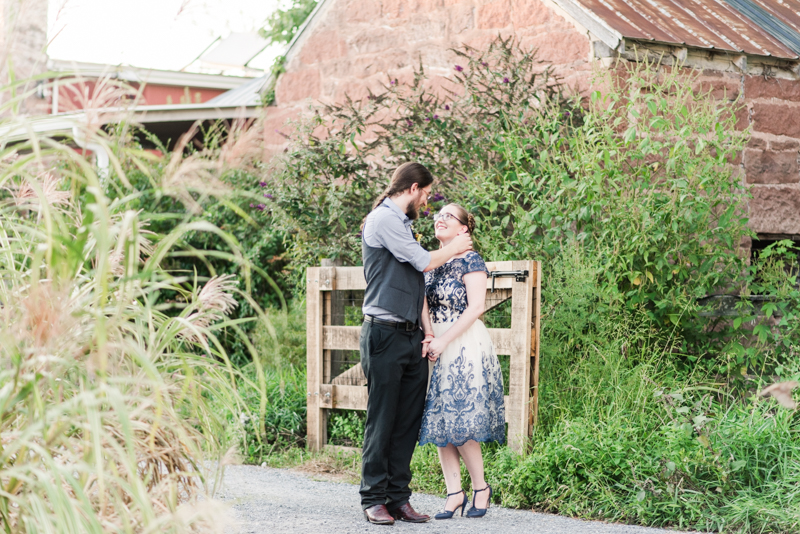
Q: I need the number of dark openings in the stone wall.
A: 1